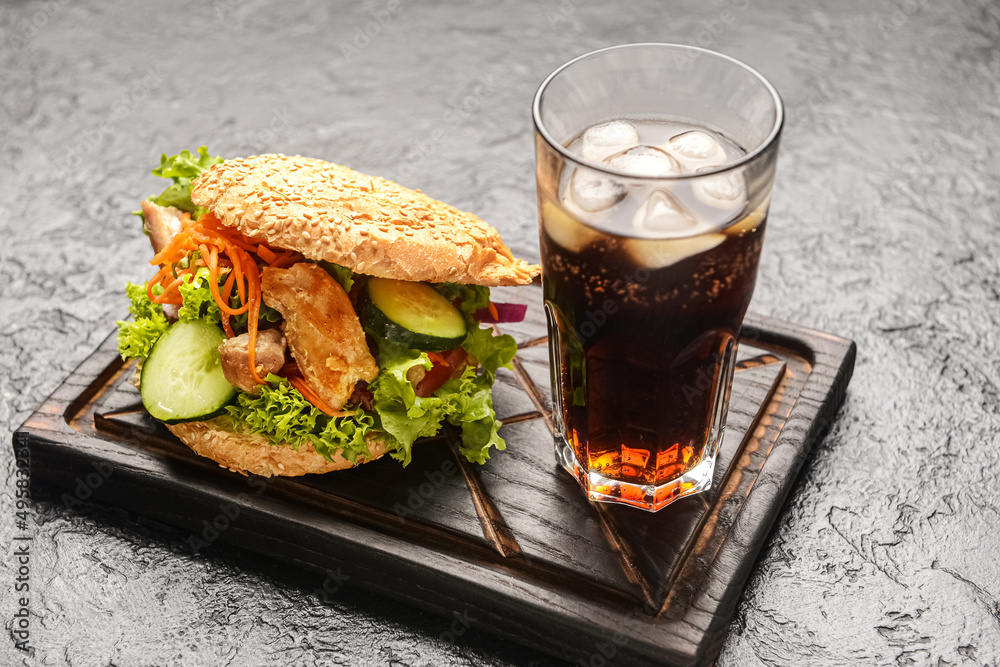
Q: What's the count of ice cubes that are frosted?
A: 6